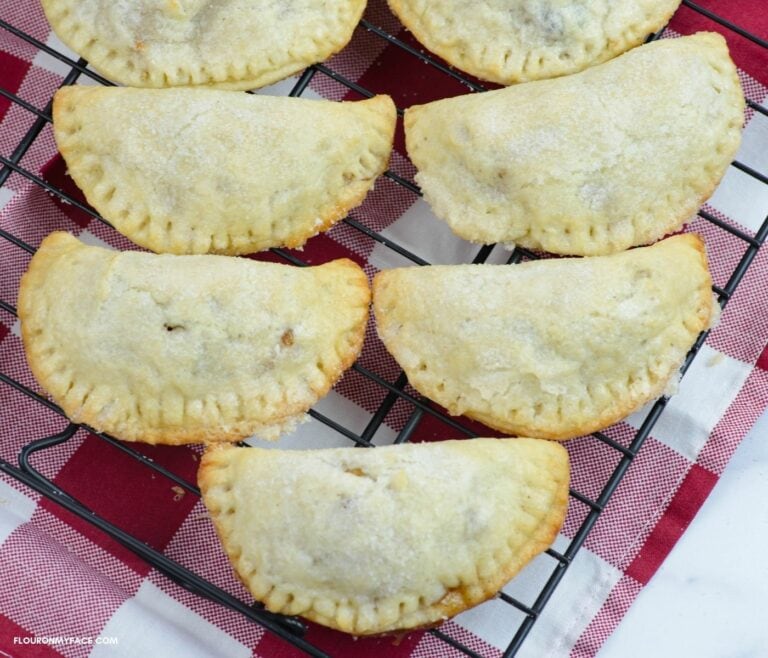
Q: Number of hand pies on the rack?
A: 7